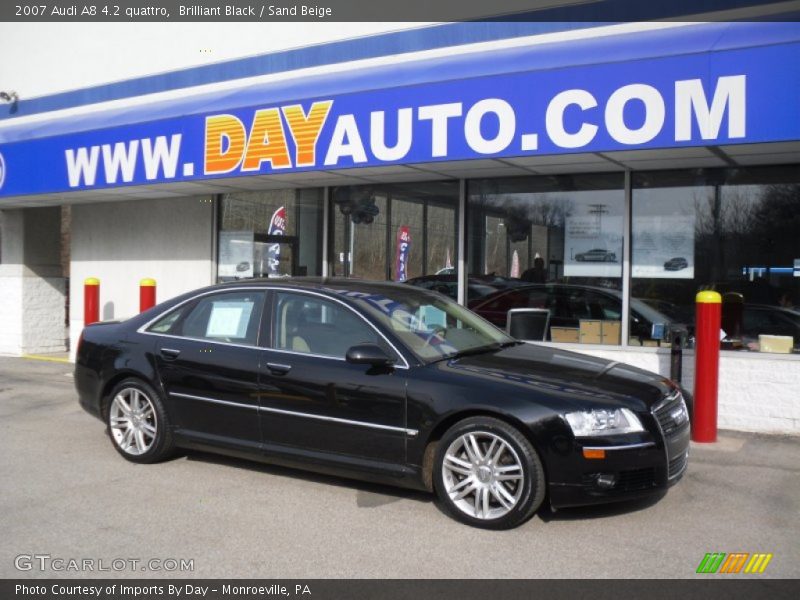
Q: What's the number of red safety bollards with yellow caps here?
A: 3